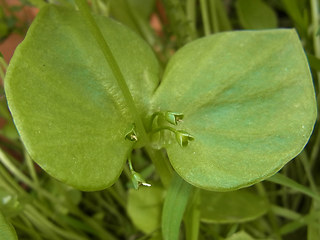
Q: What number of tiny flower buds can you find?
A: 4